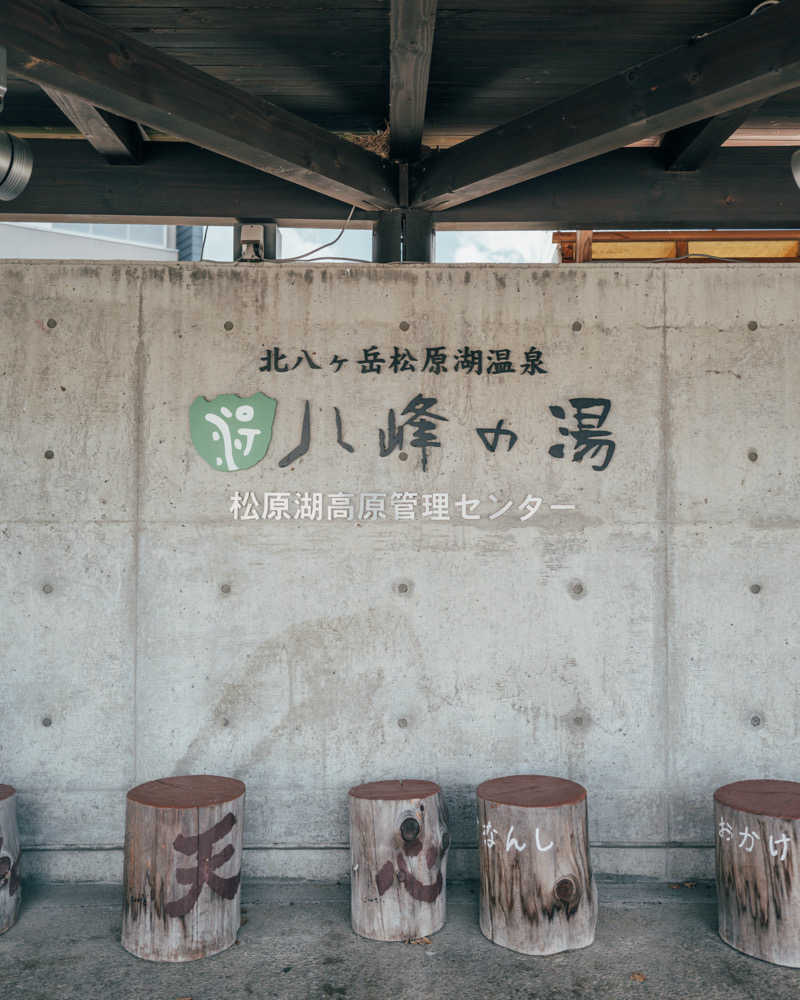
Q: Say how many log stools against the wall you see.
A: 5